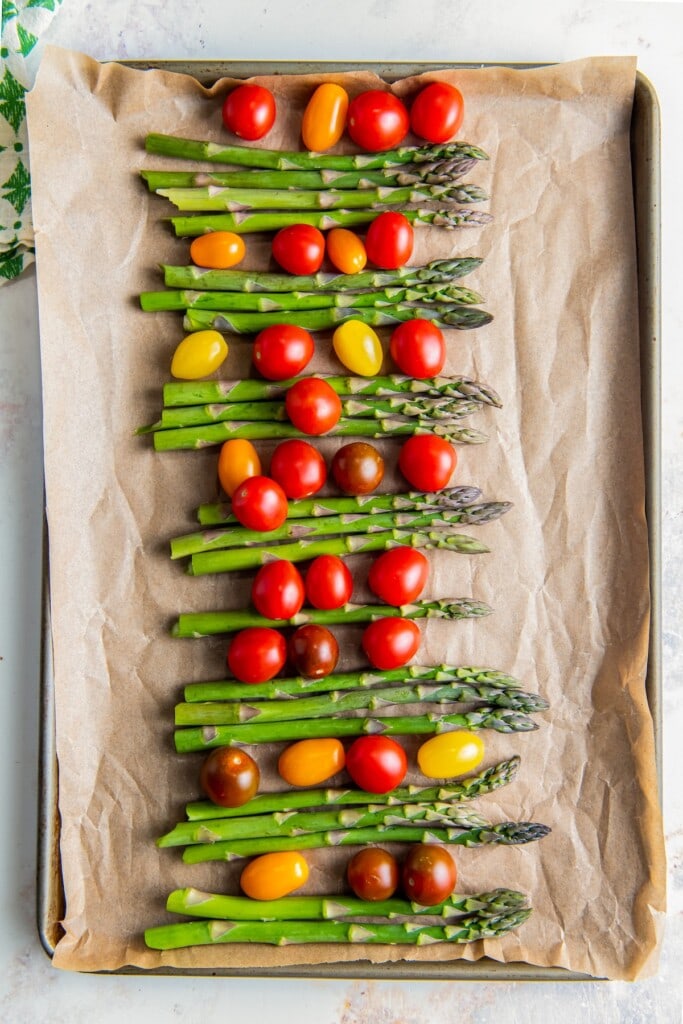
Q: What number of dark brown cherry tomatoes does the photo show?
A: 5